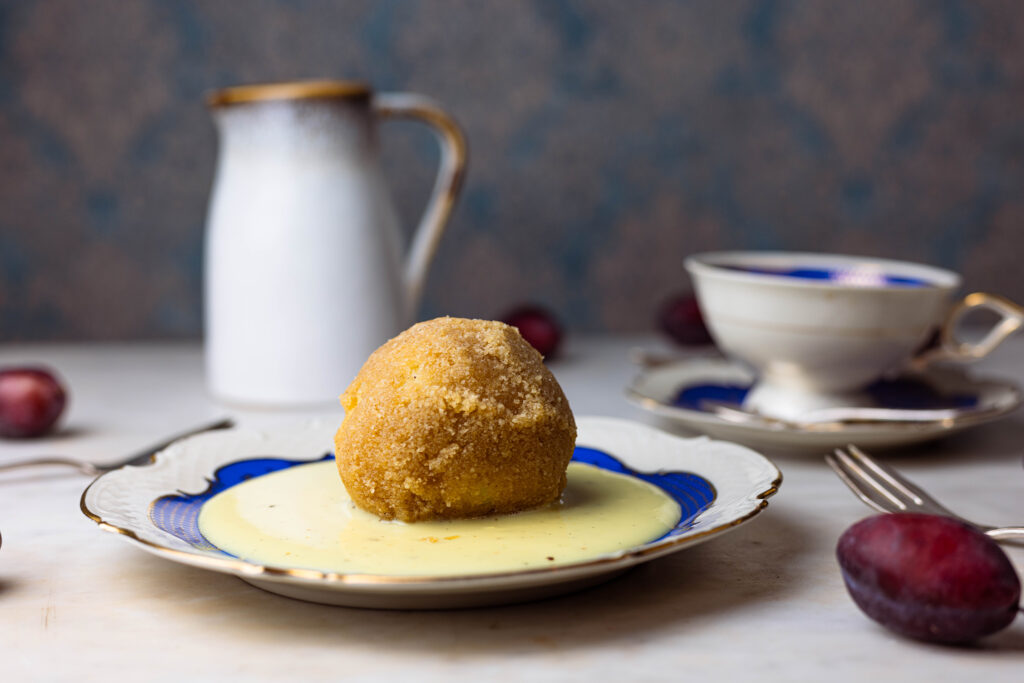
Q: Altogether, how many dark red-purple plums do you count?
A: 4